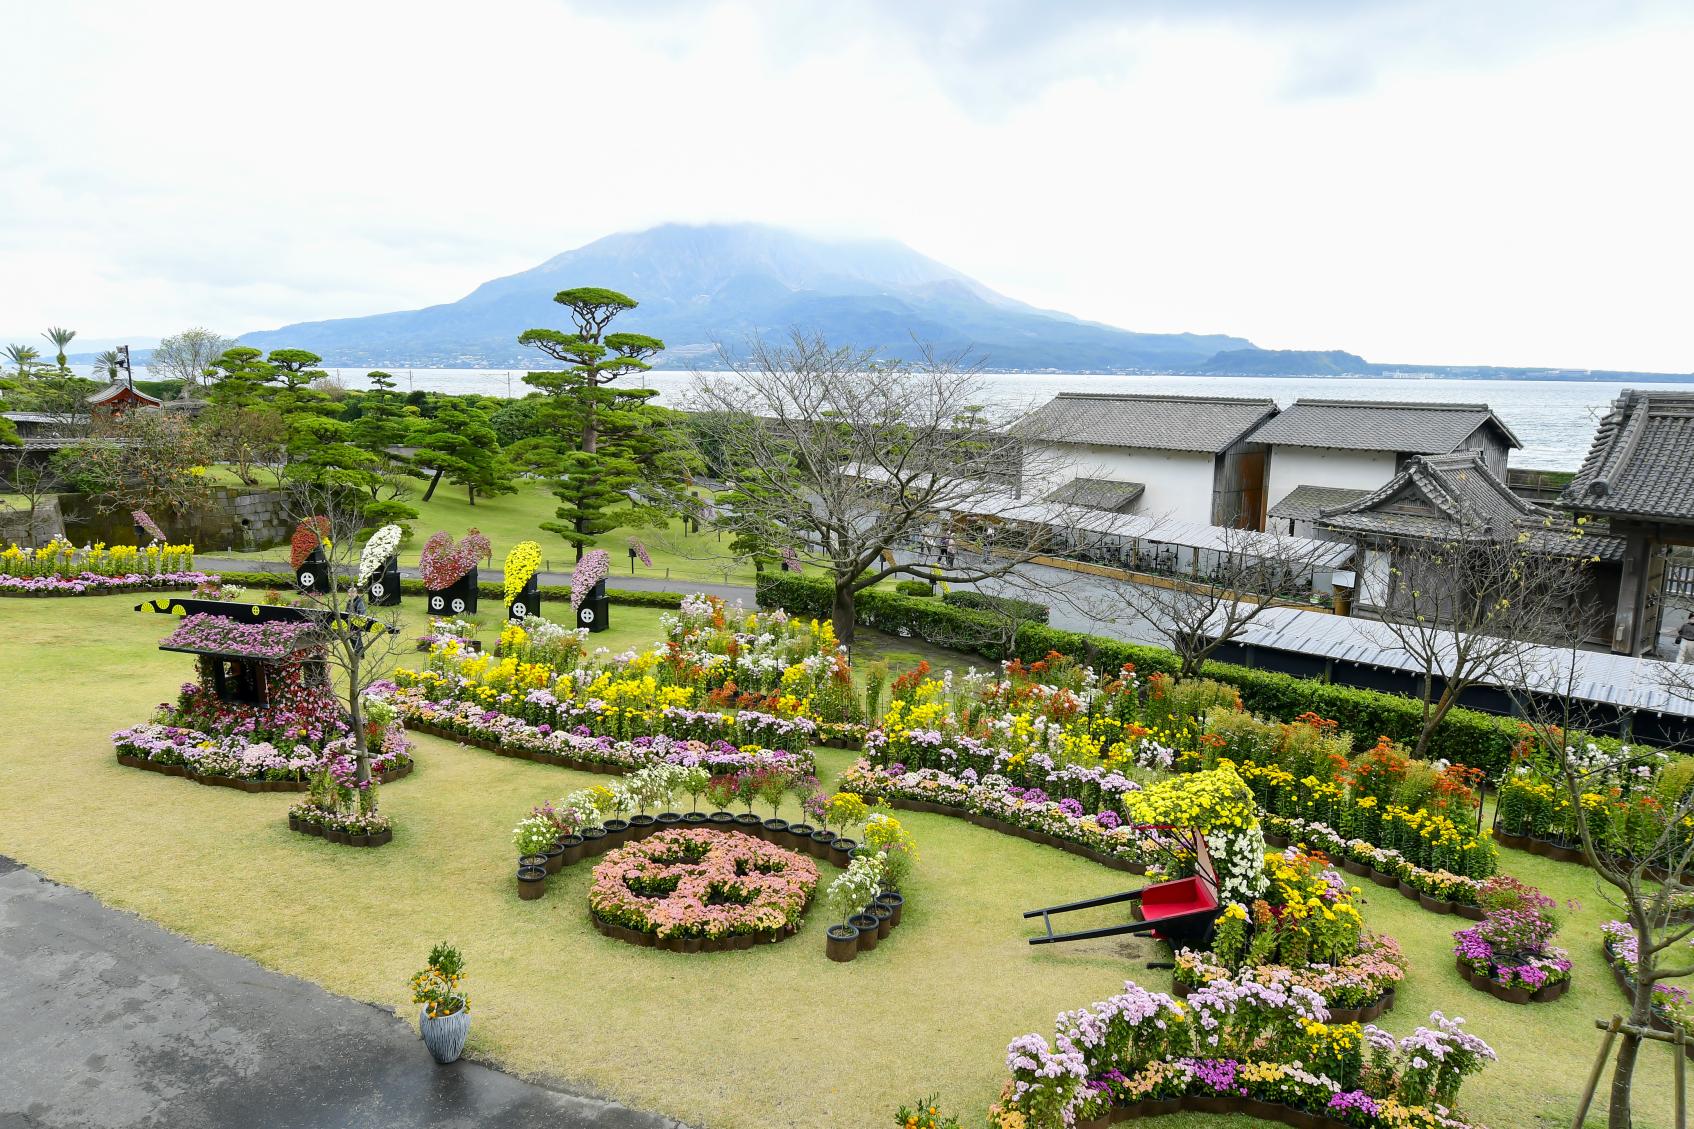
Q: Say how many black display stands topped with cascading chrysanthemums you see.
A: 5